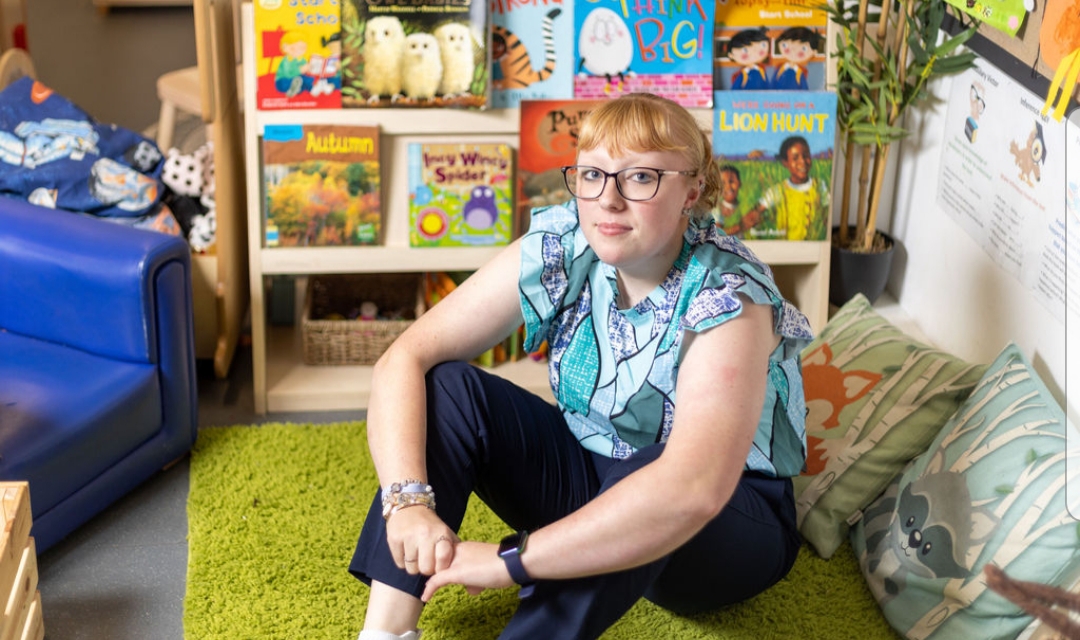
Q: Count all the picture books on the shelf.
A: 9